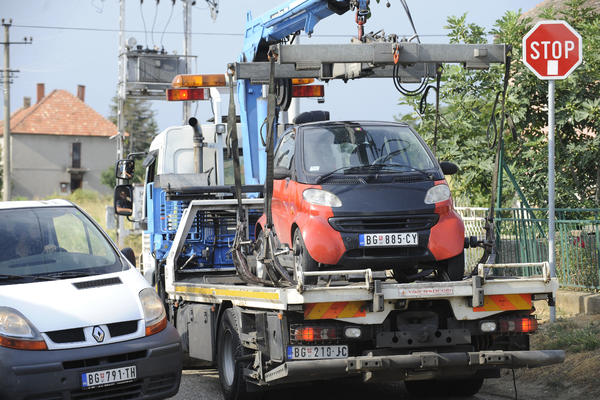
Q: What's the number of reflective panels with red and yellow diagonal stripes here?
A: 2